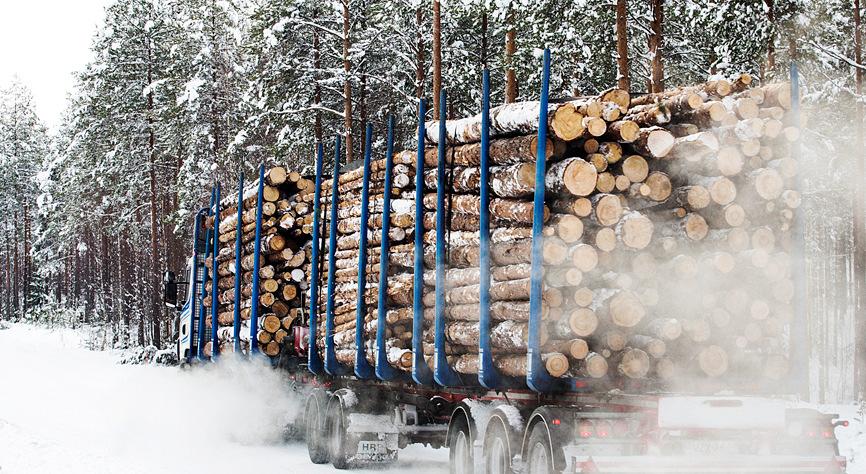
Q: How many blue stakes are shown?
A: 13